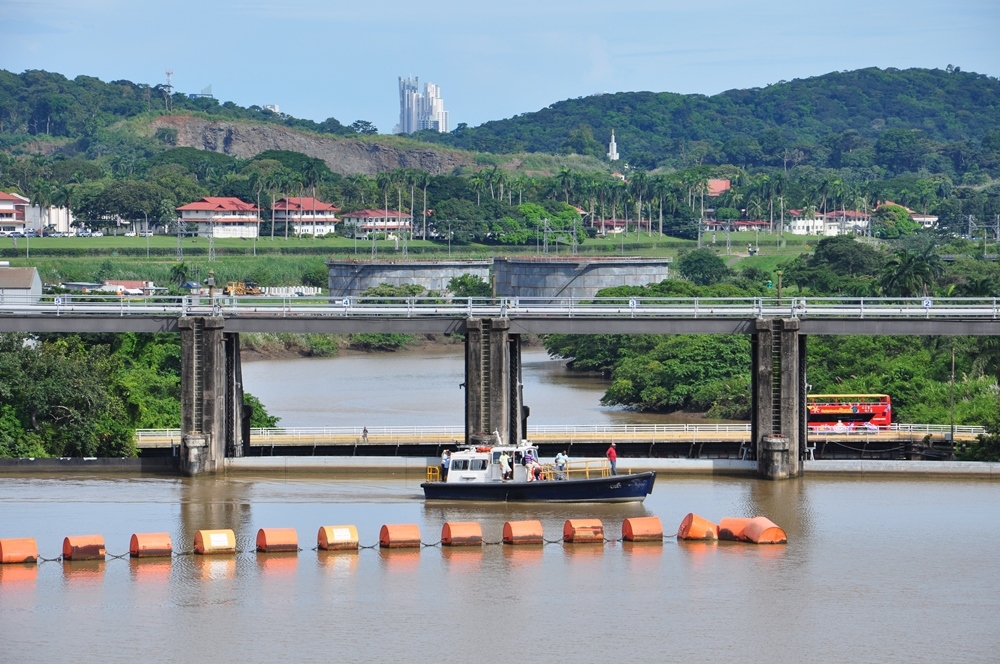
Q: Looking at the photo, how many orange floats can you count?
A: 12